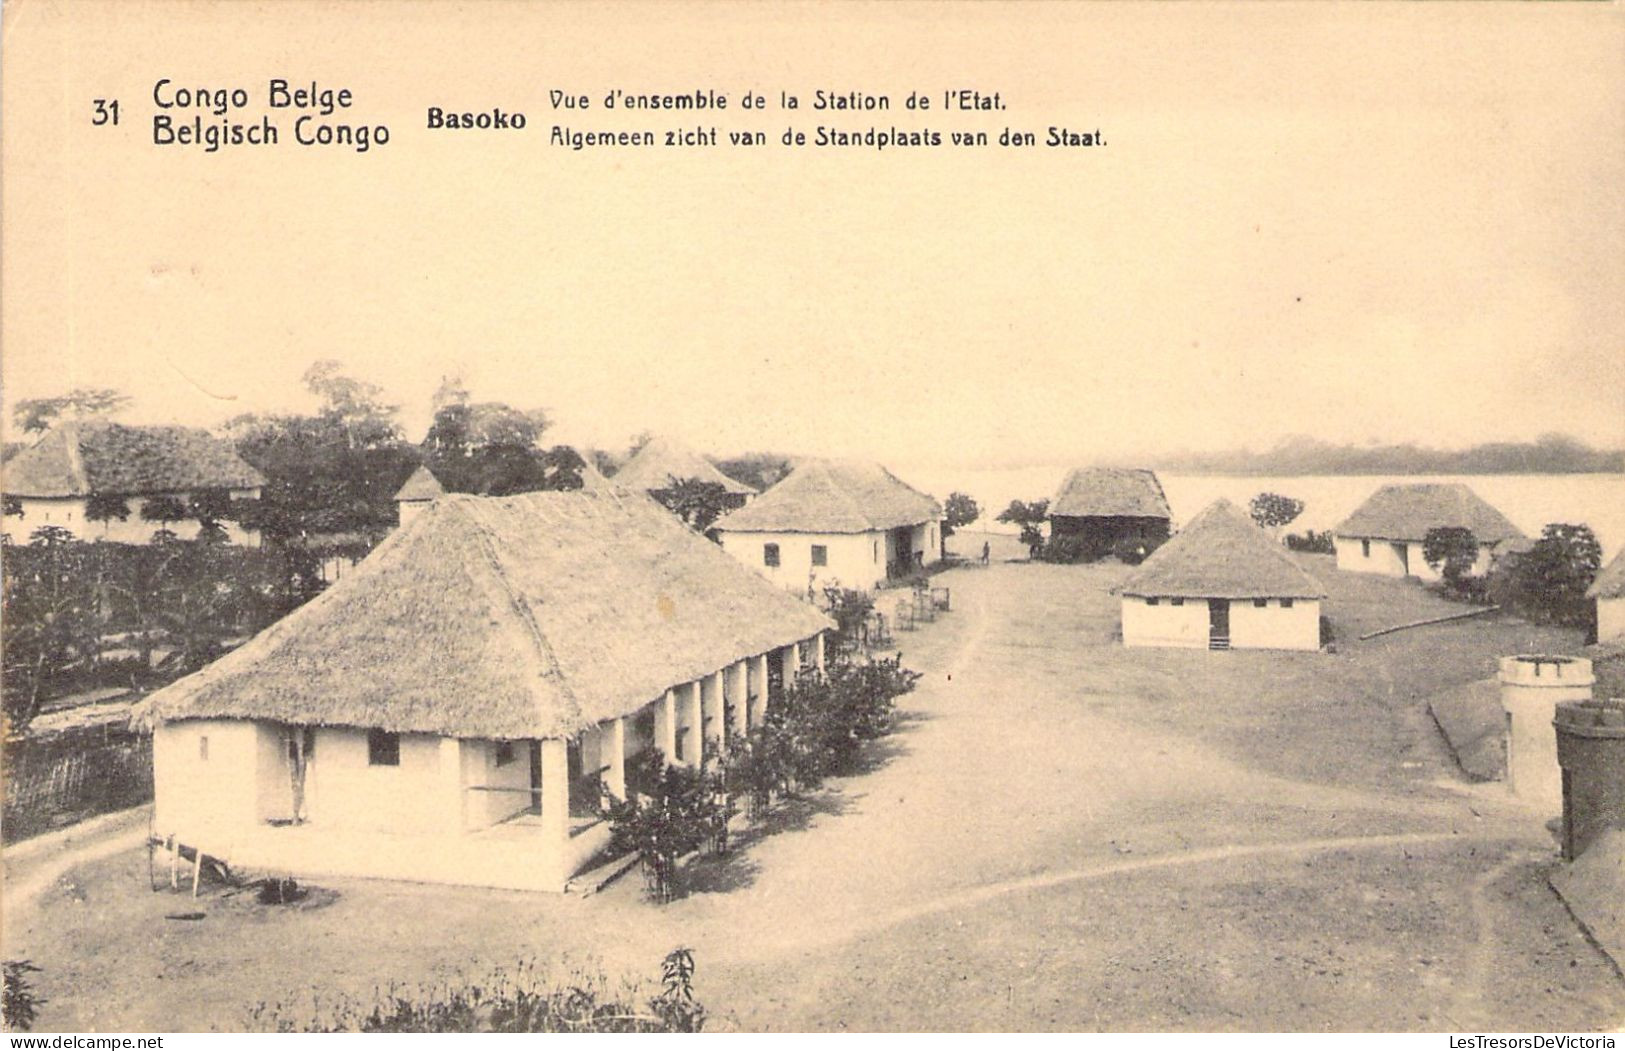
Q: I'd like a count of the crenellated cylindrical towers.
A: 2